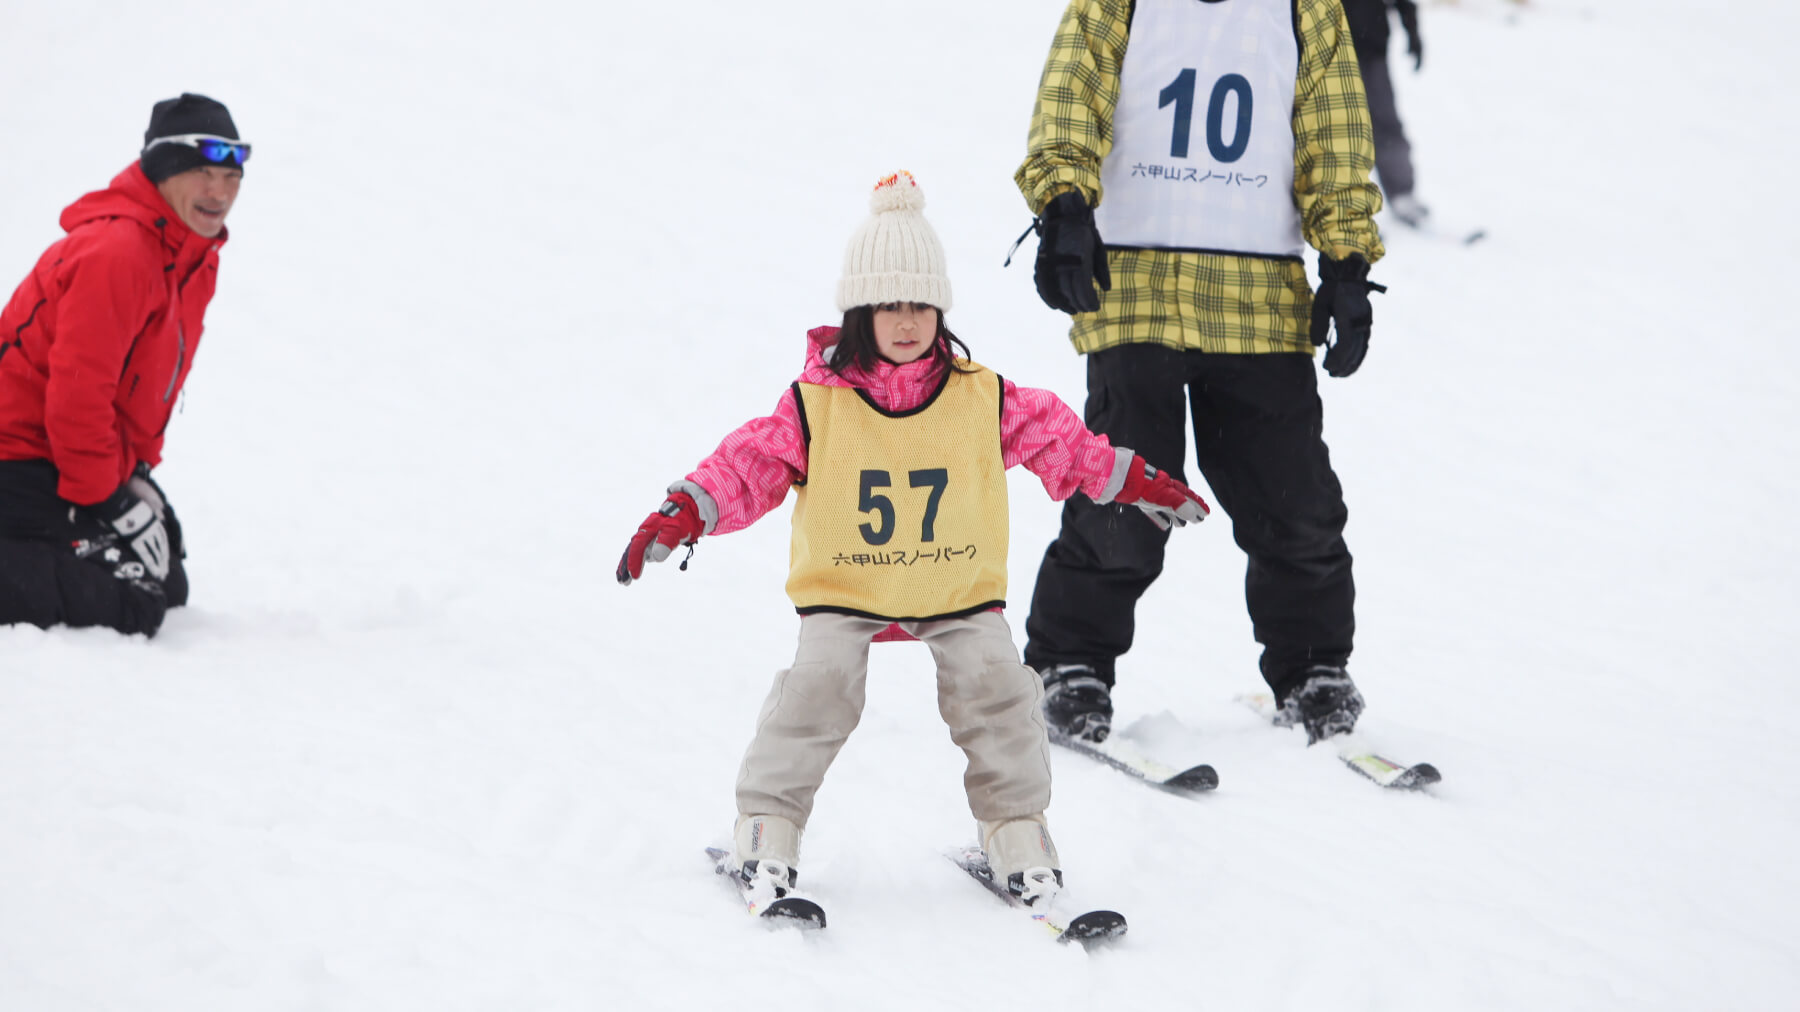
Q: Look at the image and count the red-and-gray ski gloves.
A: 2